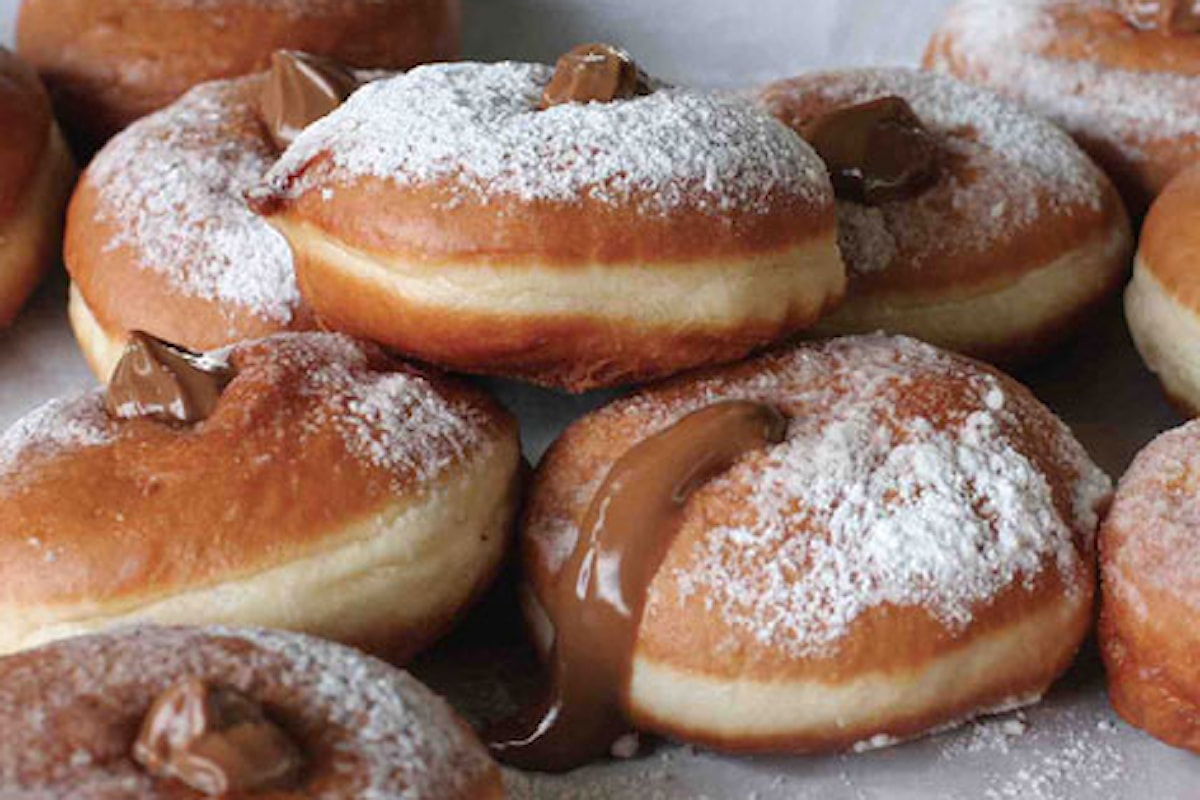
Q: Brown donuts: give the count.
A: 11